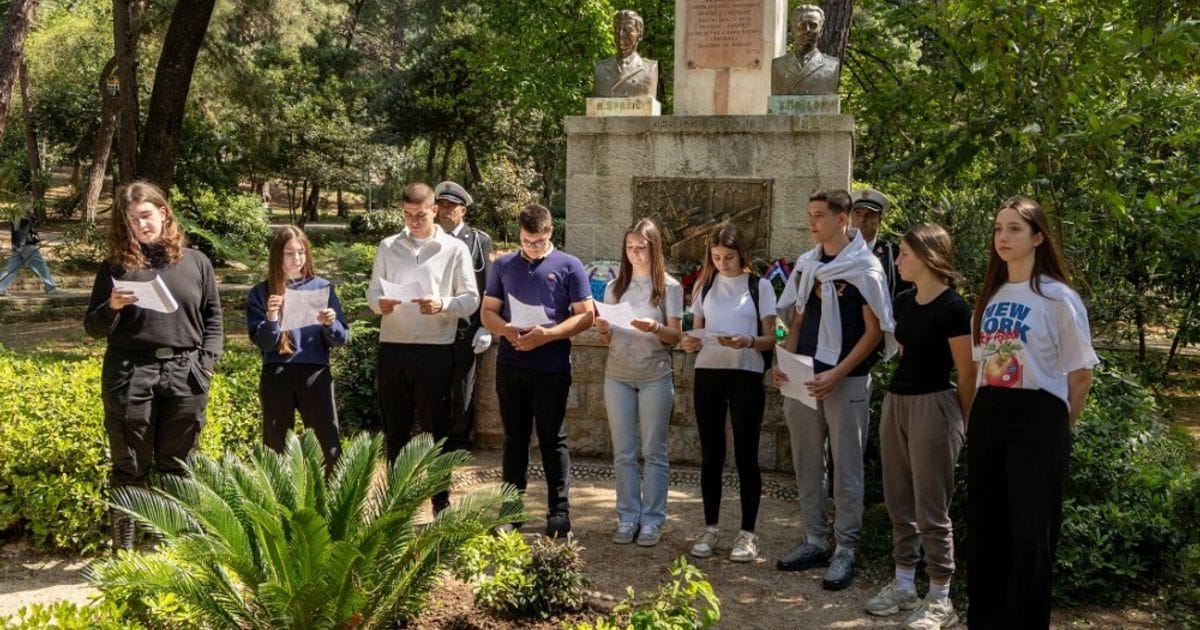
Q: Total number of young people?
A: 9